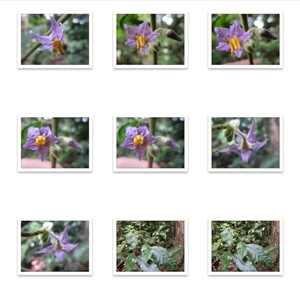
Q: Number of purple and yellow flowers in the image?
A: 5